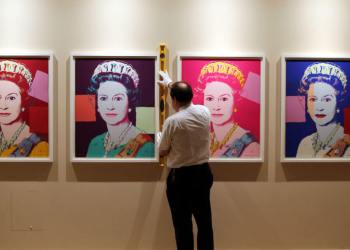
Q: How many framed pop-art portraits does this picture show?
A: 4